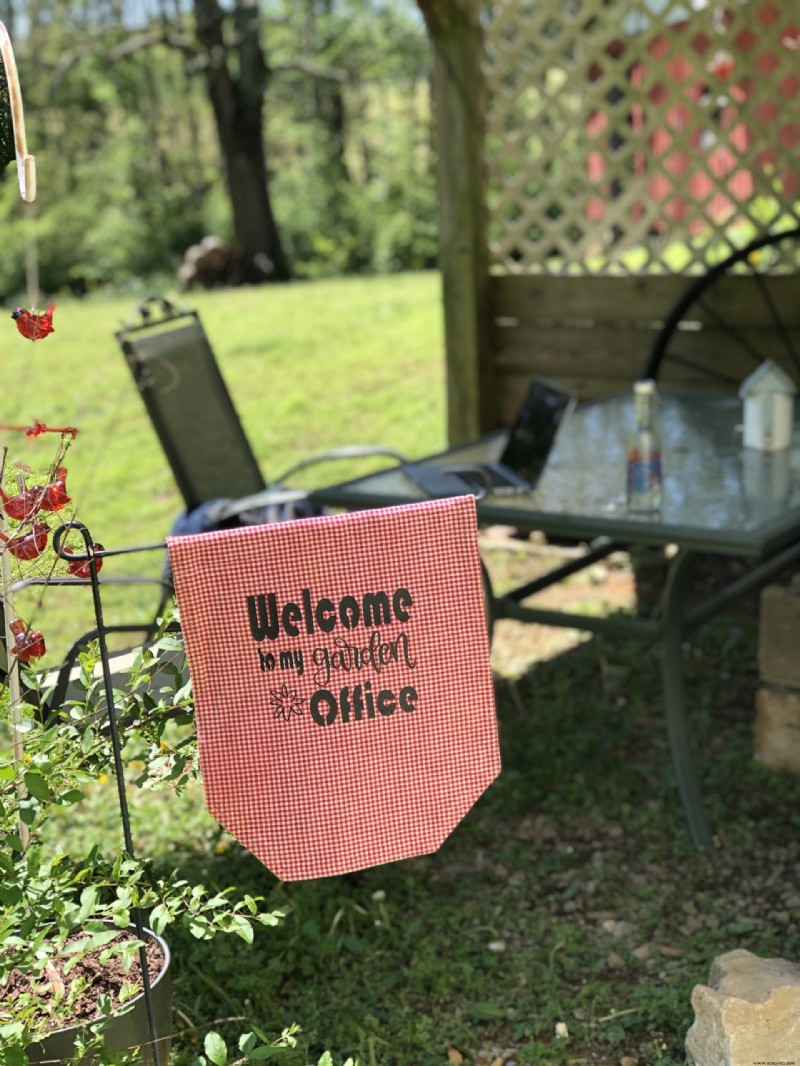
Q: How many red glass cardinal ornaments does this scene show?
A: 6